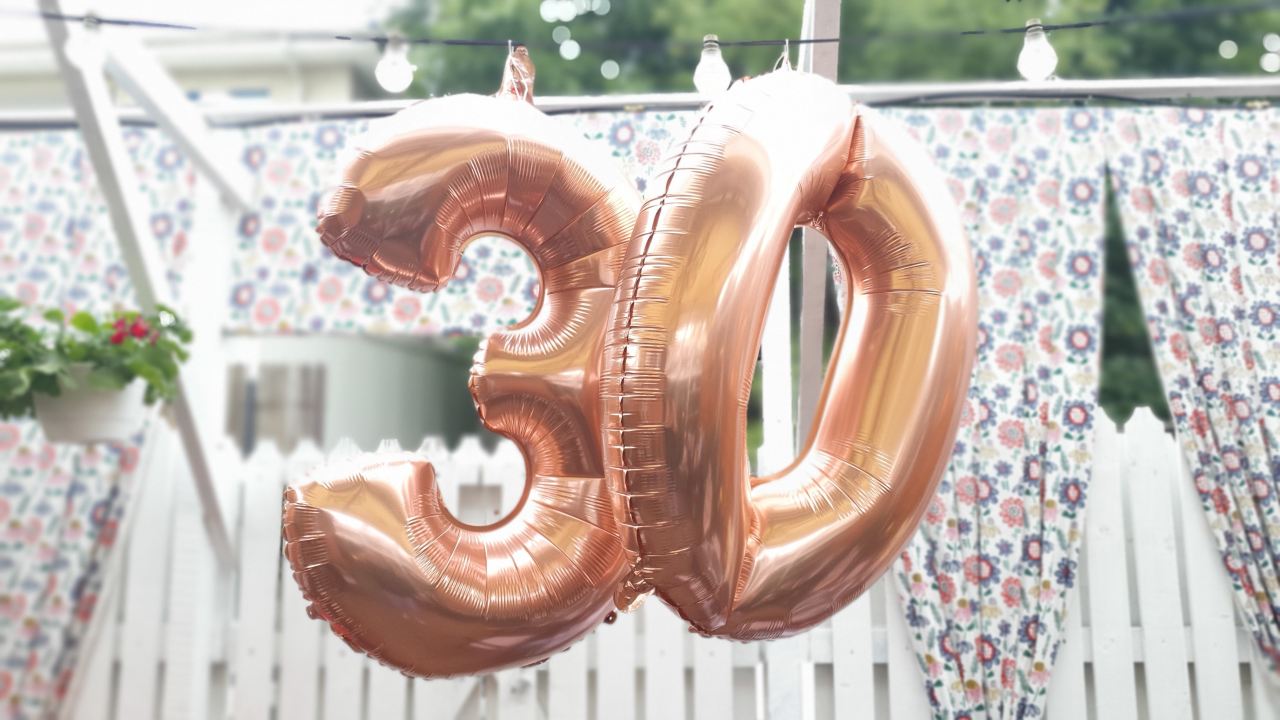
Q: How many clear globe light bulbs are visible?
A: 4